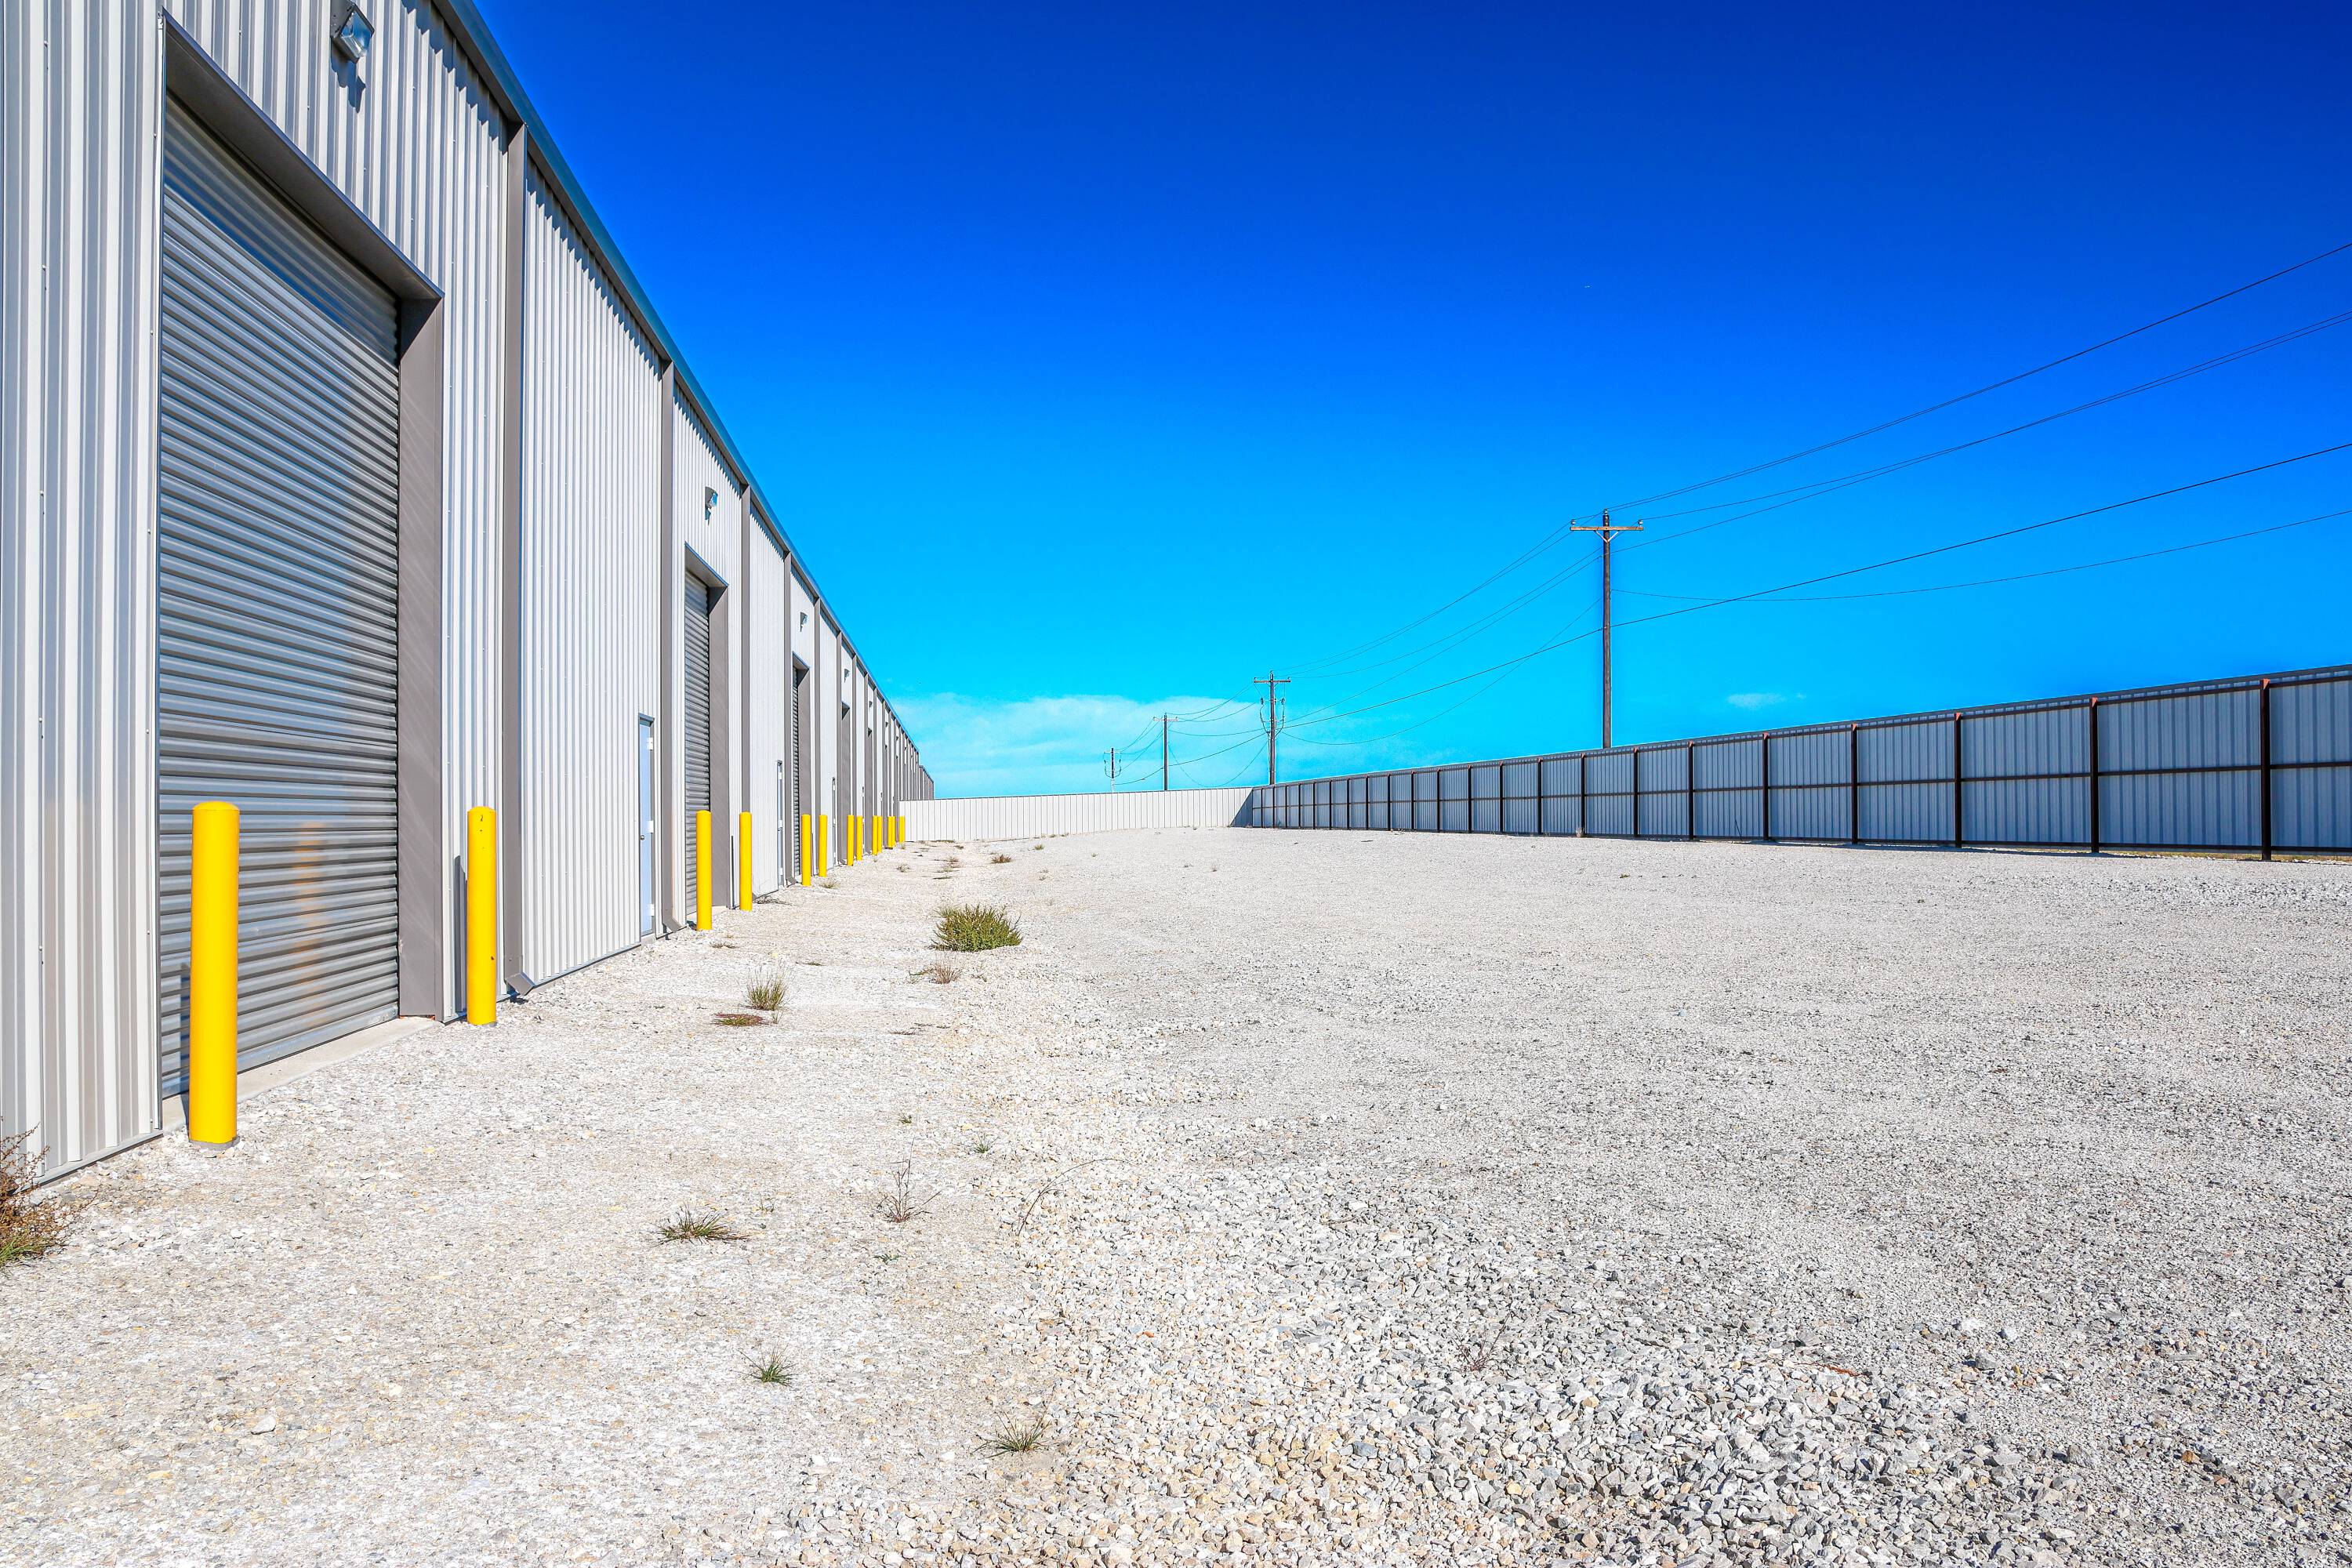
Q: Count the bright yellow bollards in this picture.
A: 14